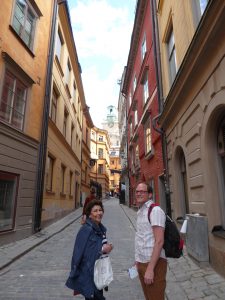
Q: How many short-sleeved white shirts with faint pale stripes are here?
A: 1